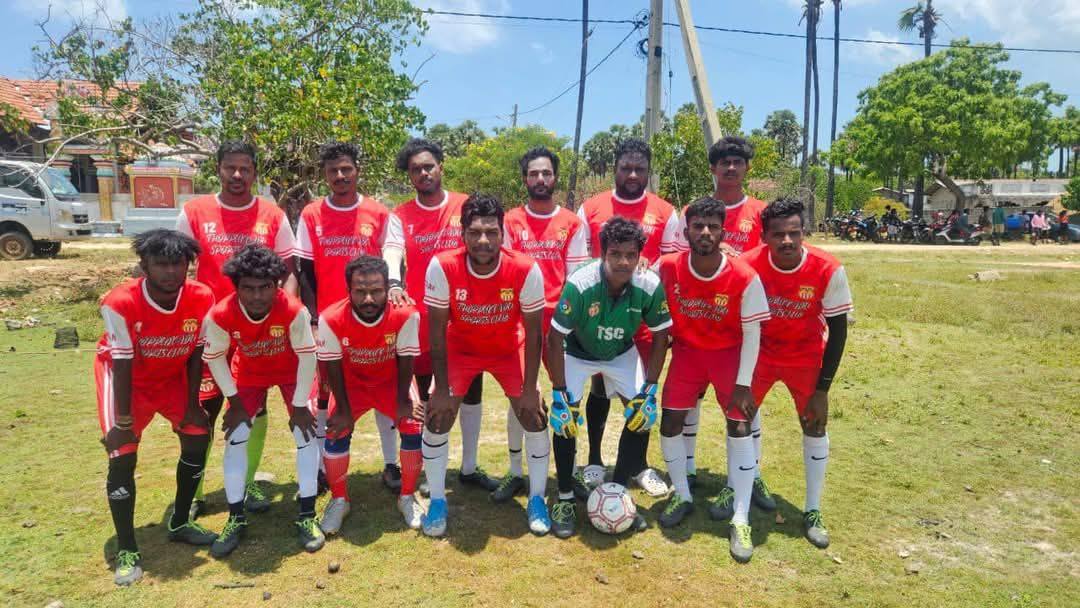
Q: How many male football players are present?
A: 13